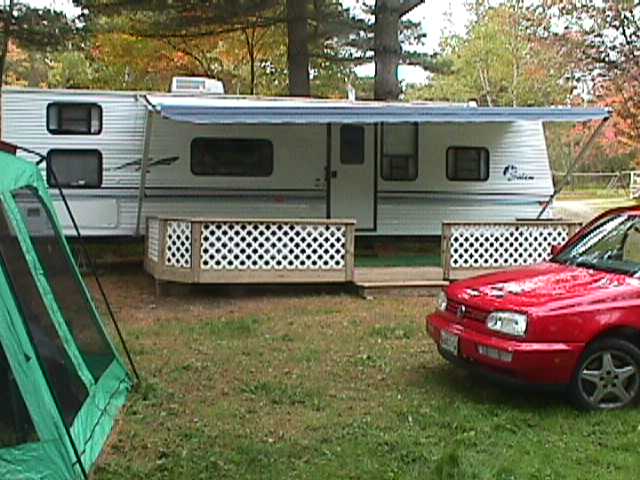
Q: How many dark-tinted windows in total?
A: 6